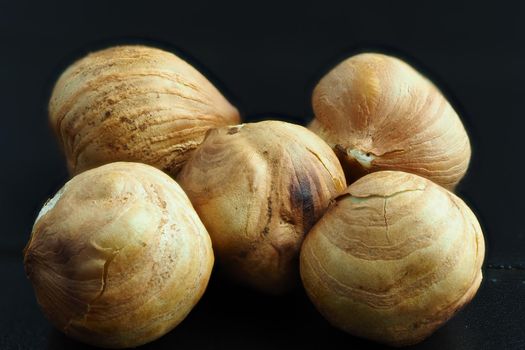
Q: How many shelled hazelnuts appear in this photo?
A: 5